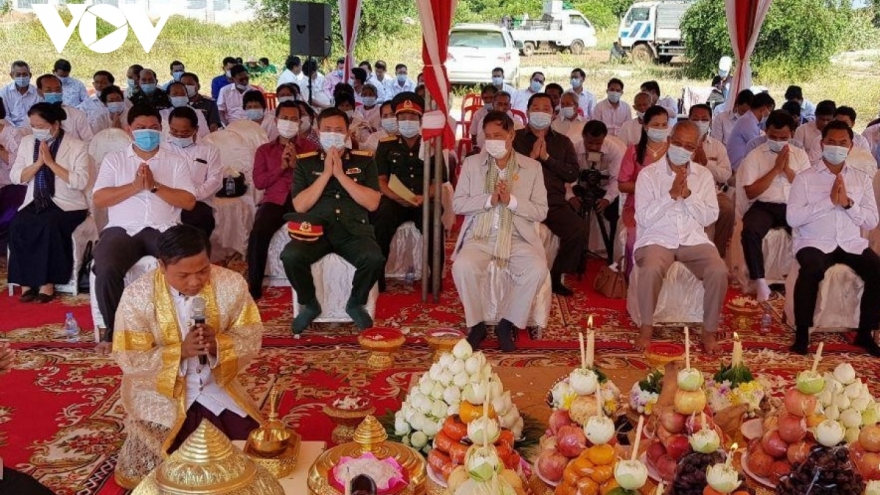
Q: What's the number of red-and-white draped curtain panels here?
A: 3